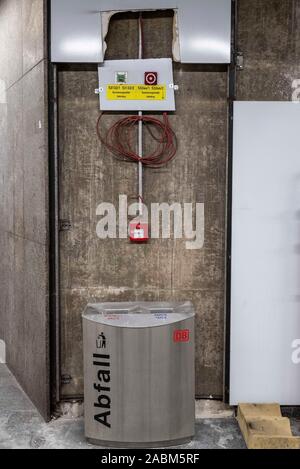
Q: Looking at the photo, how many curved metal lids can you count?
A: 1